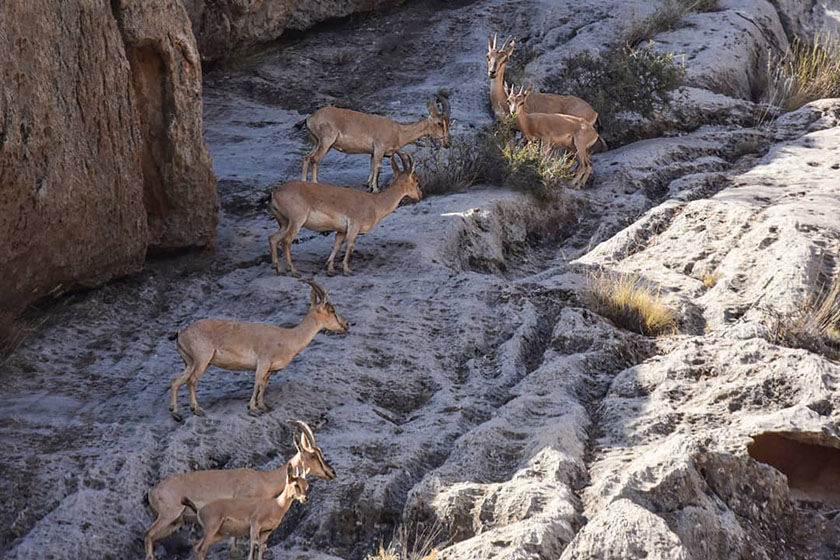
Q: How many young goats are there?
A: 2